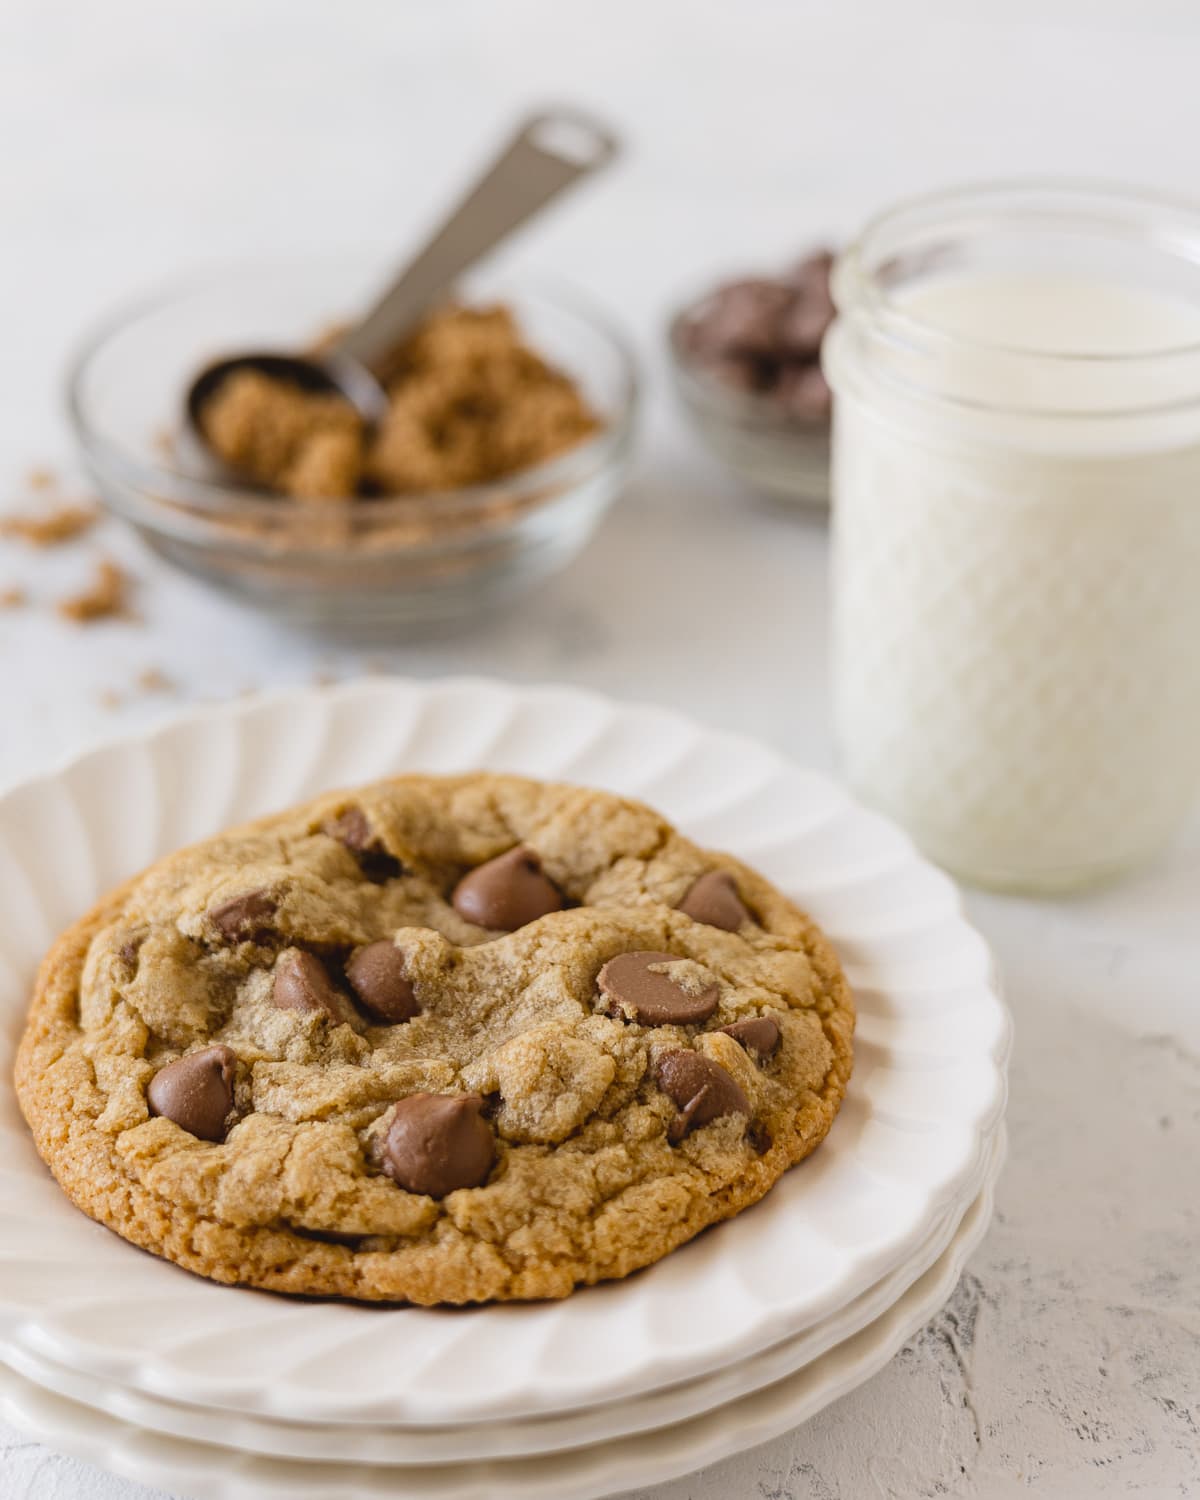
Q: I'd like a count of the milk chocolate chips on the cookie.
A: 11